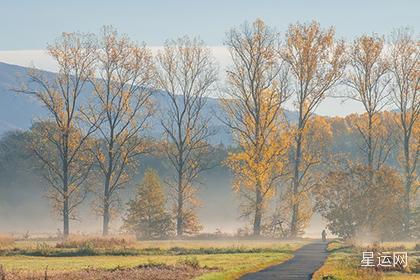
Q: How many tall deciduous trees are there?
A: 7